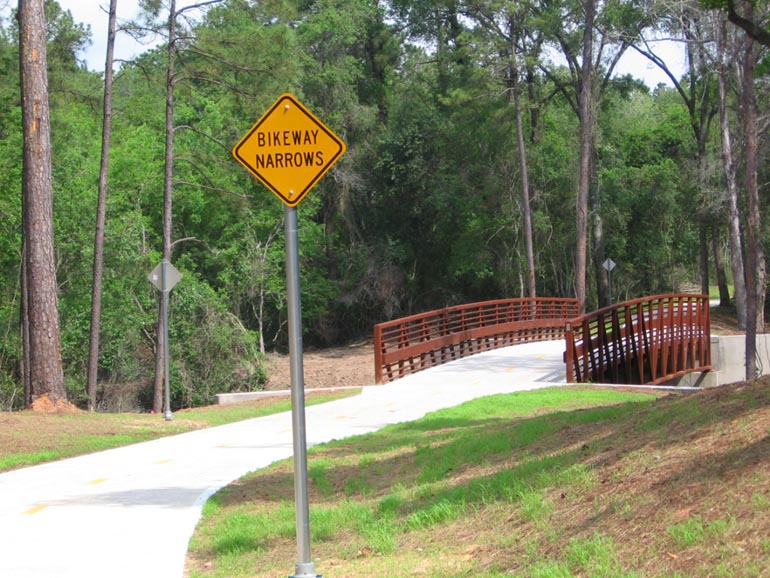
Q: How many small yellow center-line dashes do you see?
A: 11